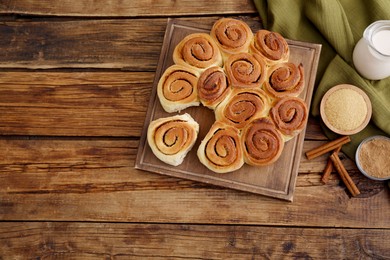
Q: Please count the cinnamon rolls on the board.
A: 12